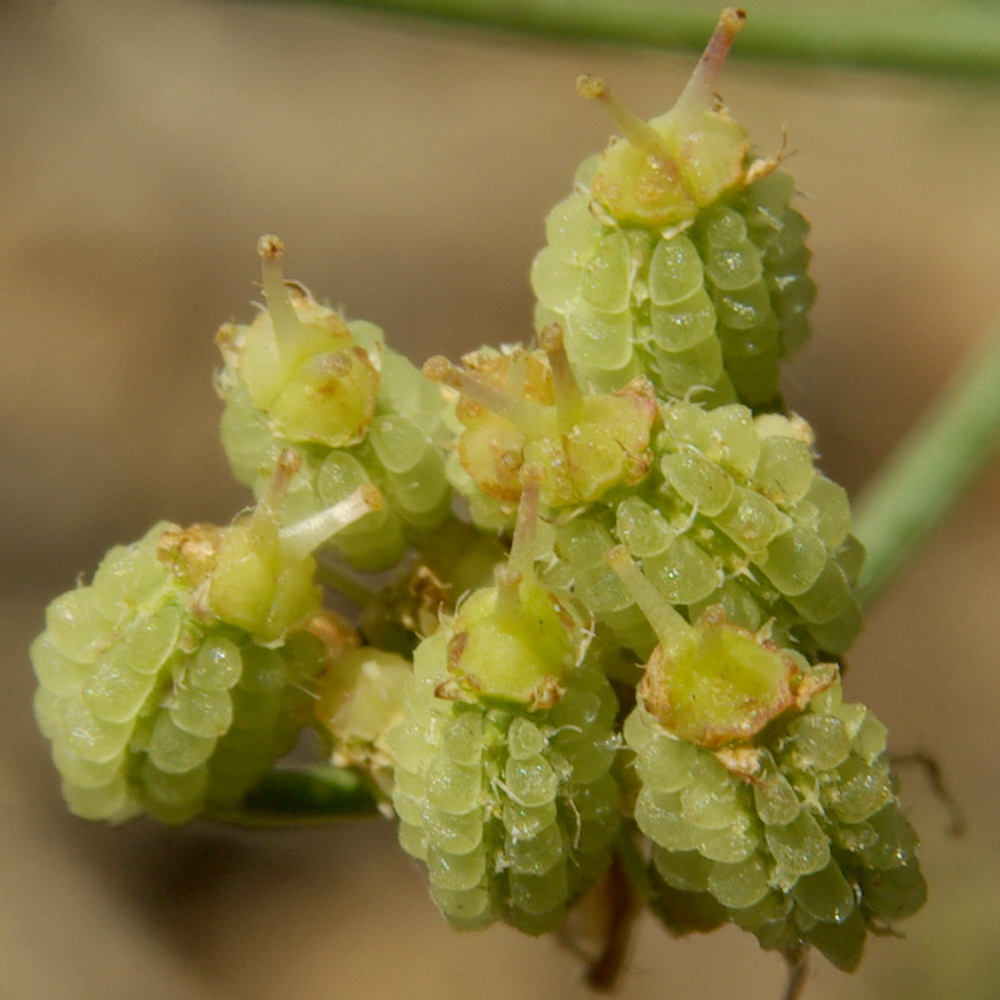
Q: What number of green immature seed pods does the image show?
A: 6